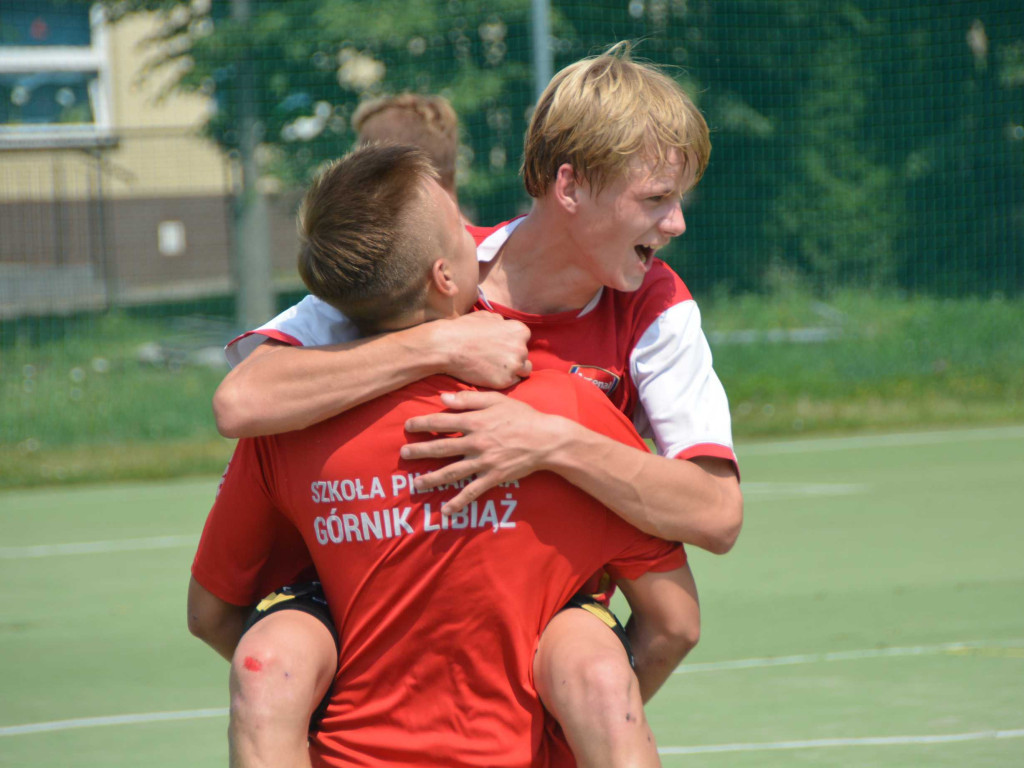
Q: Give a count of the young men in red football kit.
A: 2